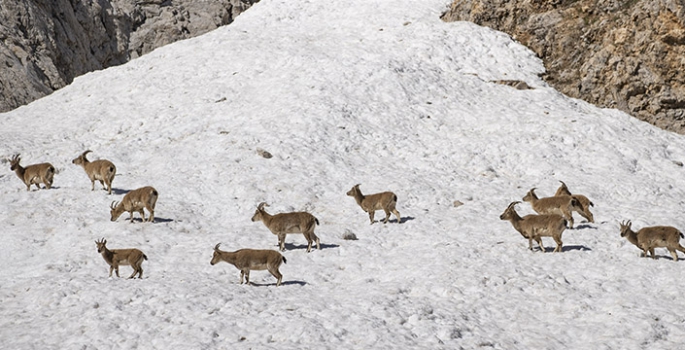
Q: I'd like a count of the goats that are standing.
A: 11